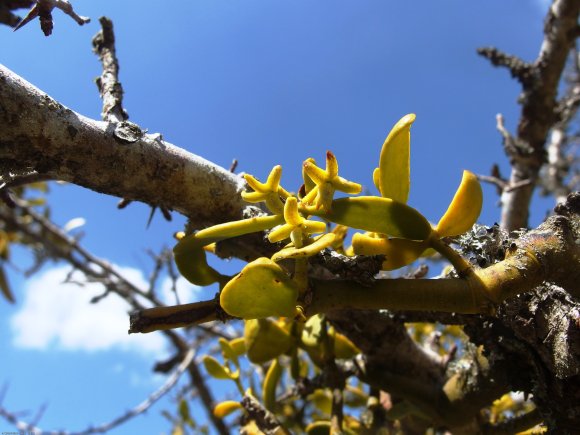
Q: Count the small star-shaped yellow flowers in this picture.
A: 3